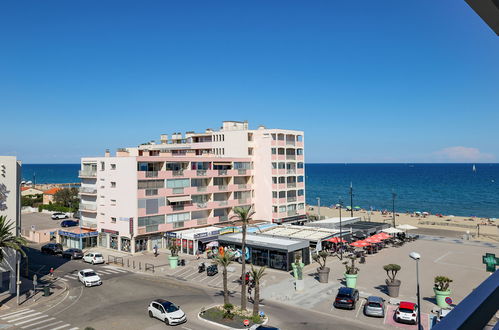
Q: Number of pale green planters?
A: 4